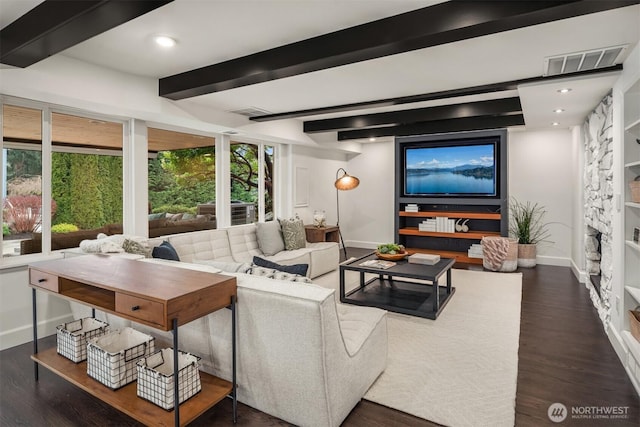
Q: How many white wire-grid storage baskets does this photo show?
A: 3